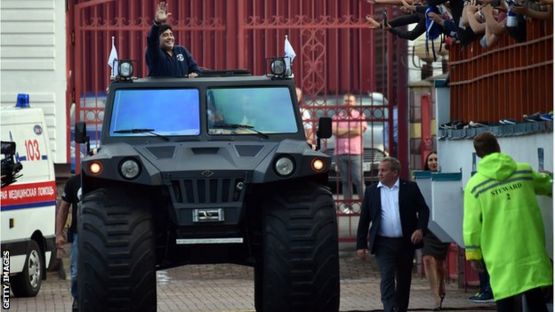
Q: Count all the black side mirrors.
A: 2